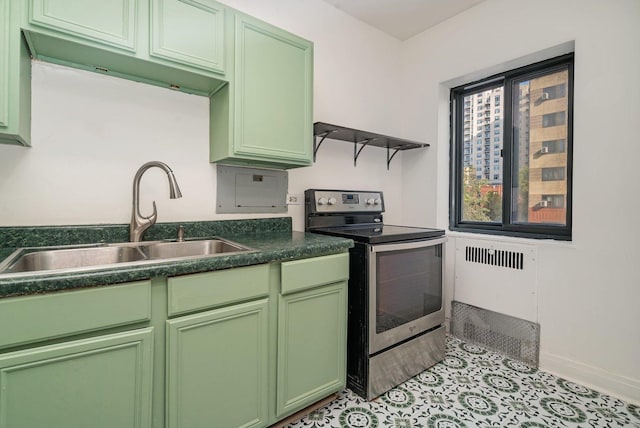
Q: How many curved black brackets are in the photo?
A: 3